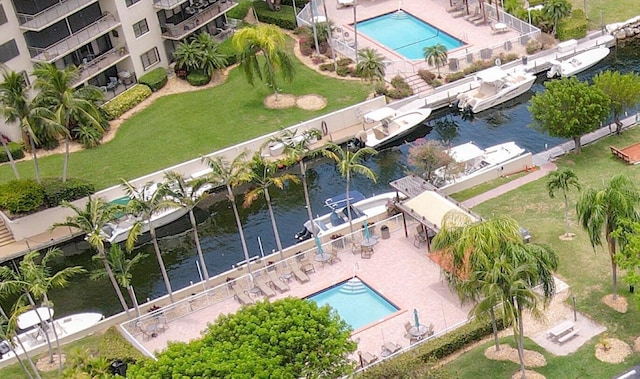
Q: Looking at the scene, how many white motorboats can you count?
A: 7